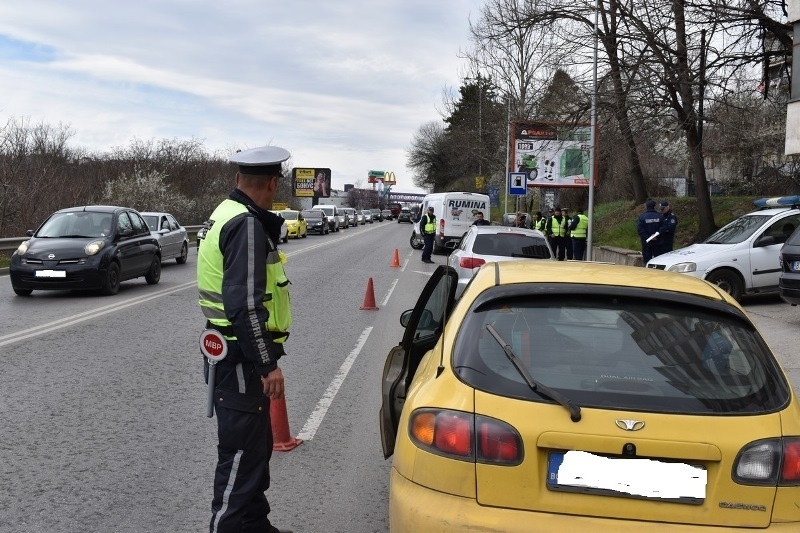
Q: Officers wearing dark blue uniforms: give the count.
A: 2